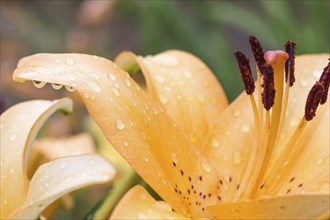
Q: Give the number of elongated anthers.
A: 6